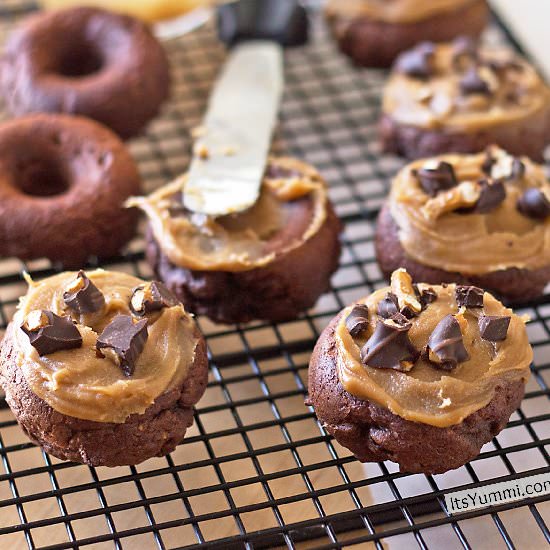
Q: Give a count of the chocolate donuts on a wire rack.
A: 8